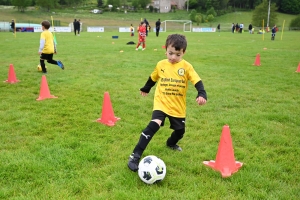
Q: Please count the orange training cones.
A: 6